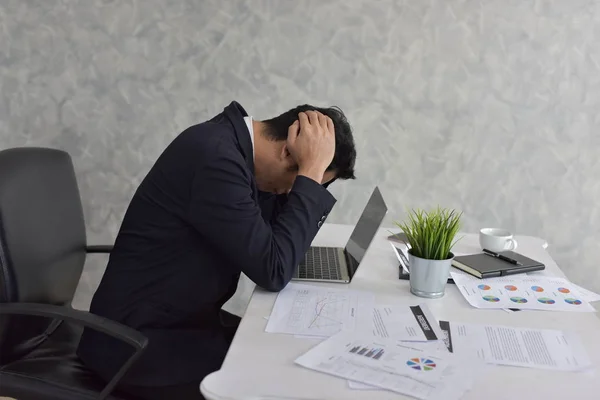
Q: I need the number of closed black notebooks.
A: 1